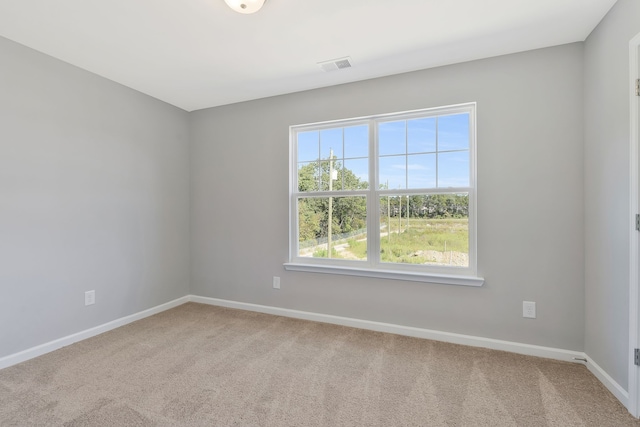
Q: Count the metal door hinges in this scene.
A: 3